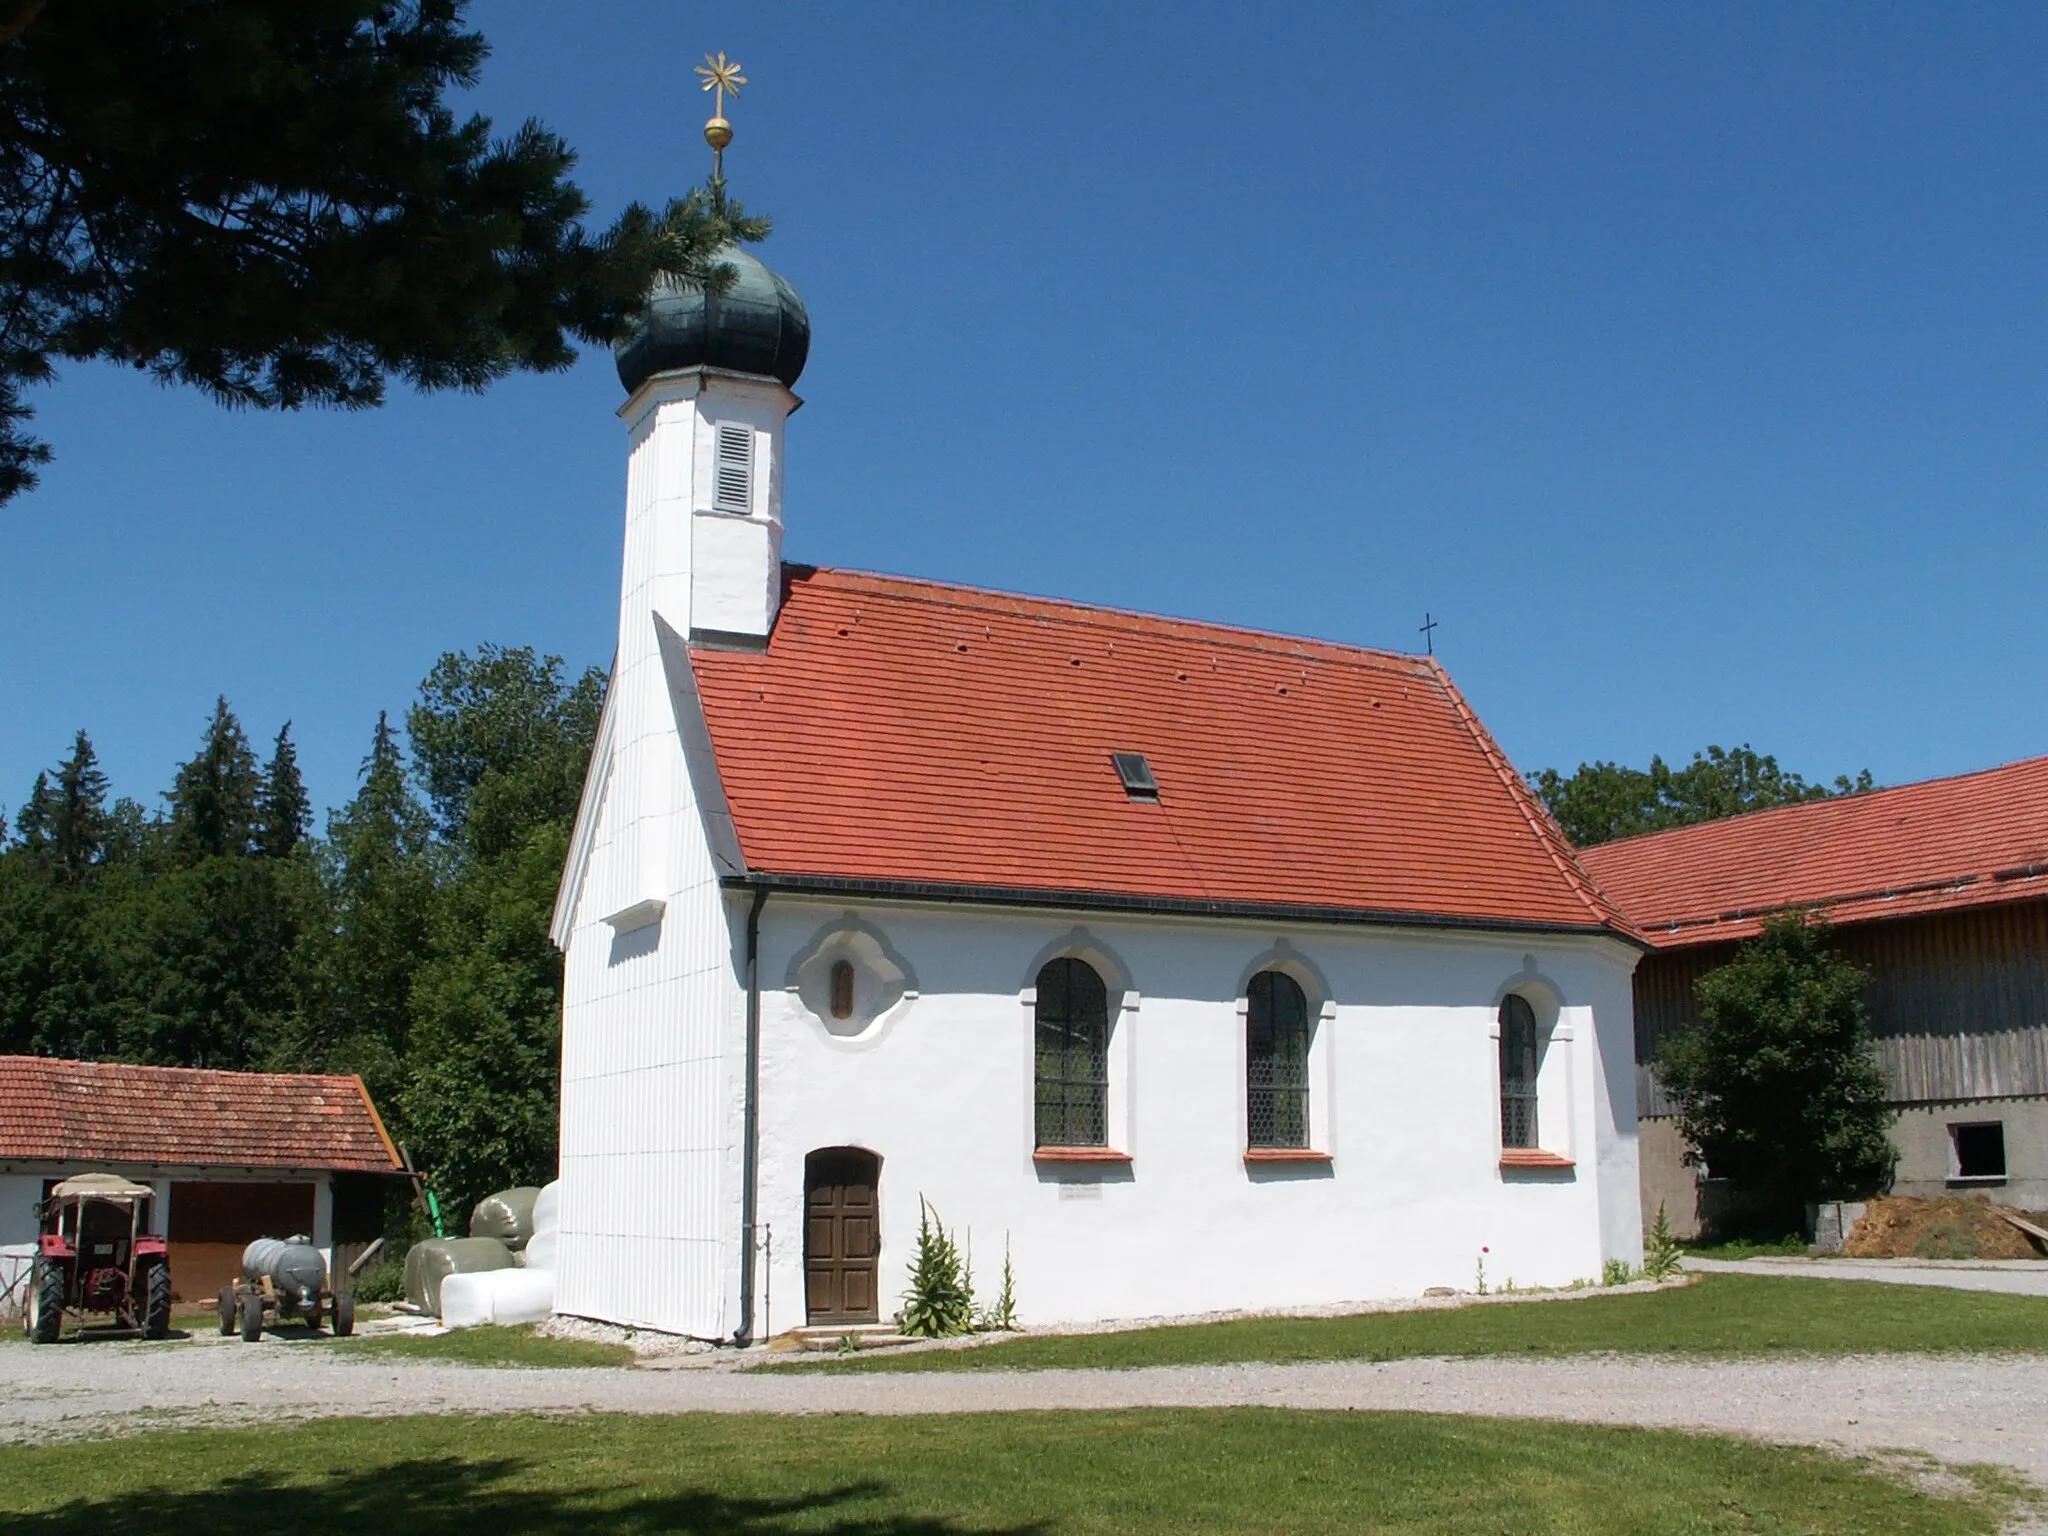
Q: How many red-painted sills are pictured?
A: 3